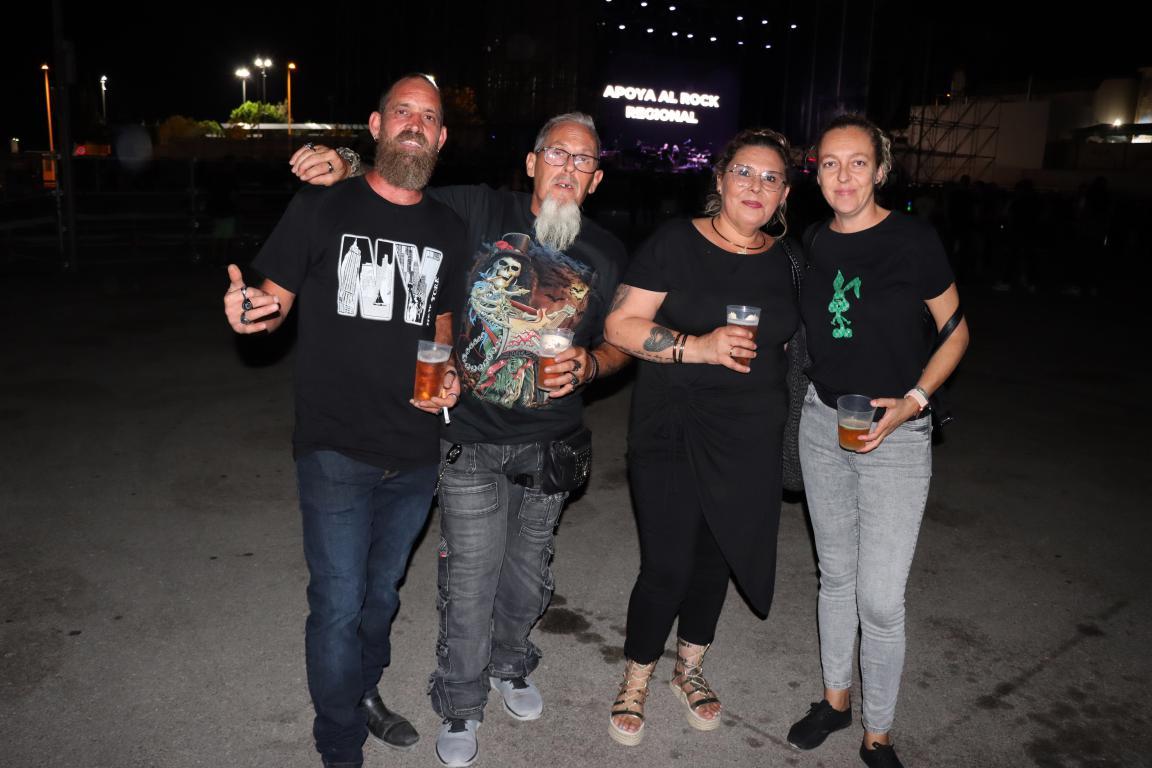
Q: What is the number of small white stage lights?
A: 13